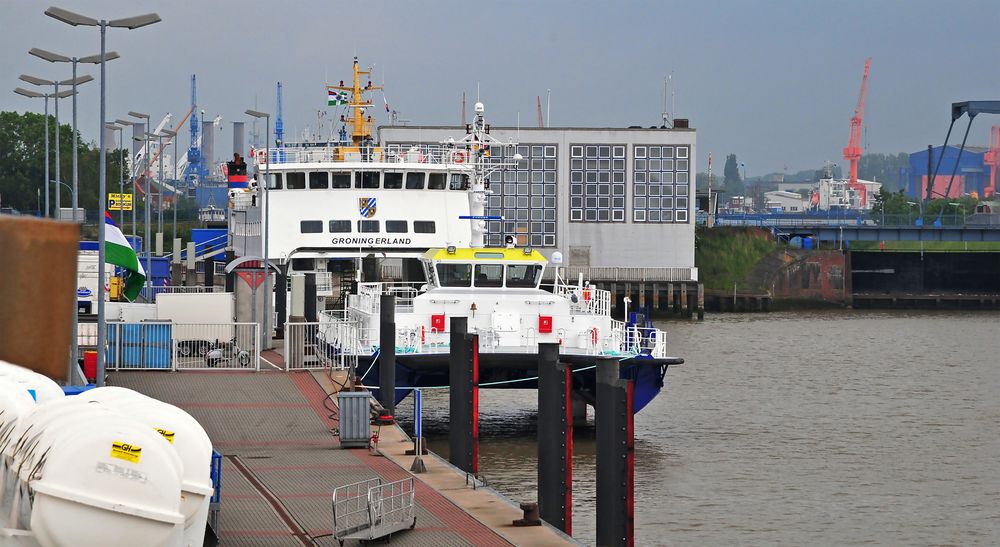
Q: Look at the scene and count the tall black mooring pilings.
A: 4